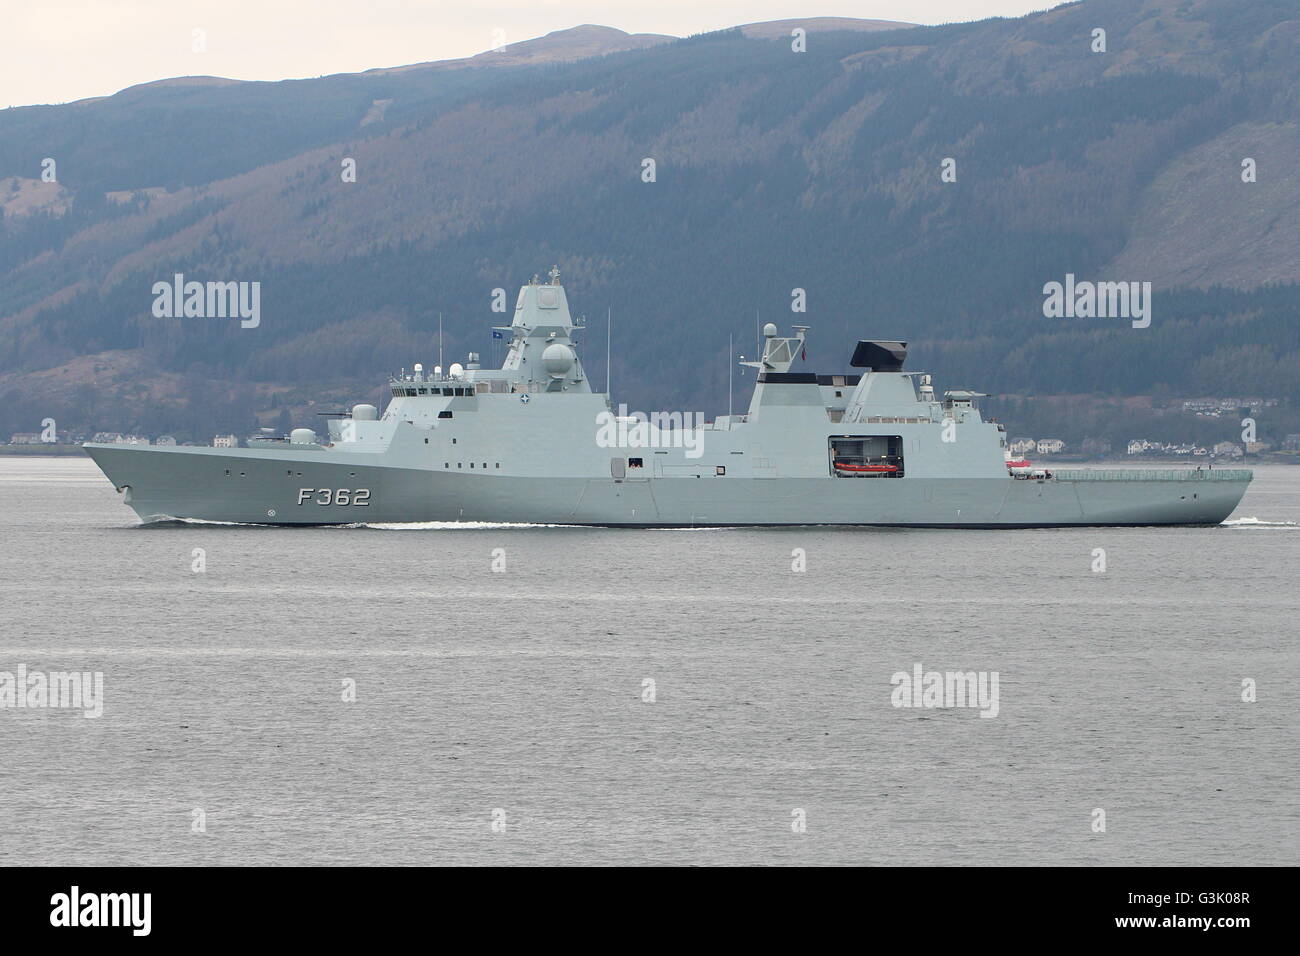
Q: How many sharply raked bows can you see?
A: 1